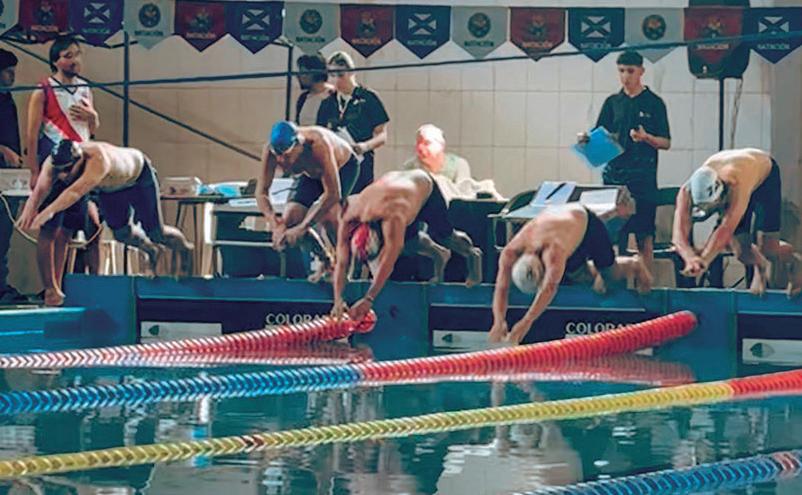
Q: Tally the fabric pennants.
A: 15